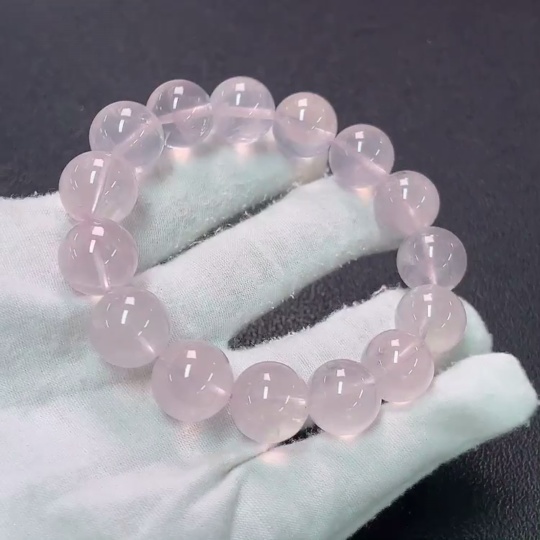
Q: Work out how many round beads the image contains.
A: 15